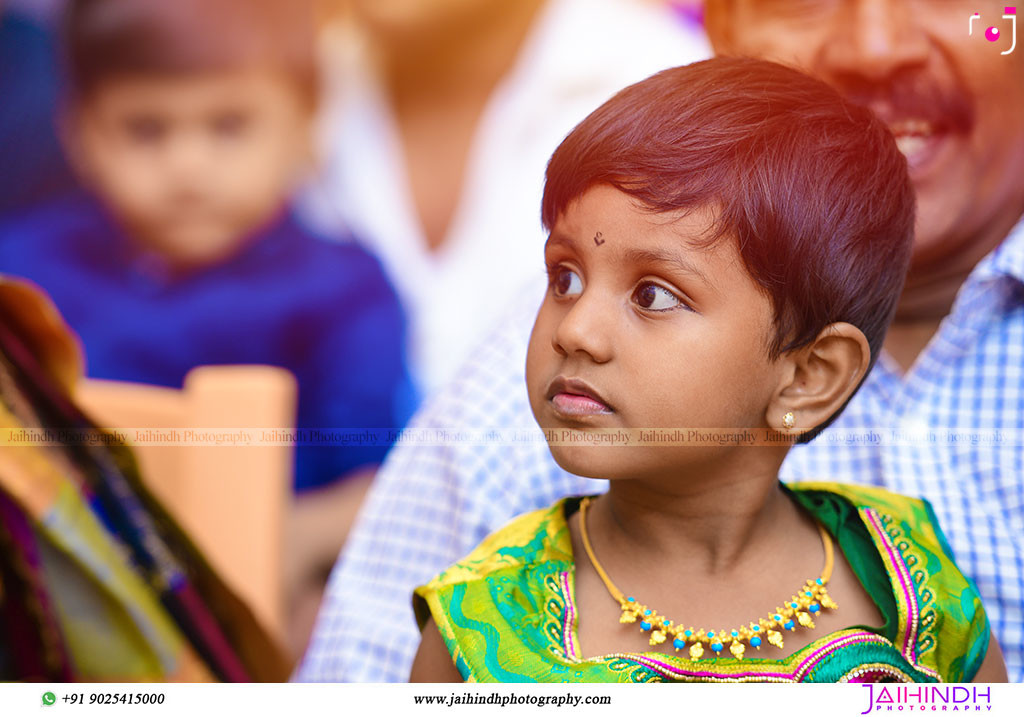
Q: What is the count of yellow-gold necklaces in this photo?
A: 1